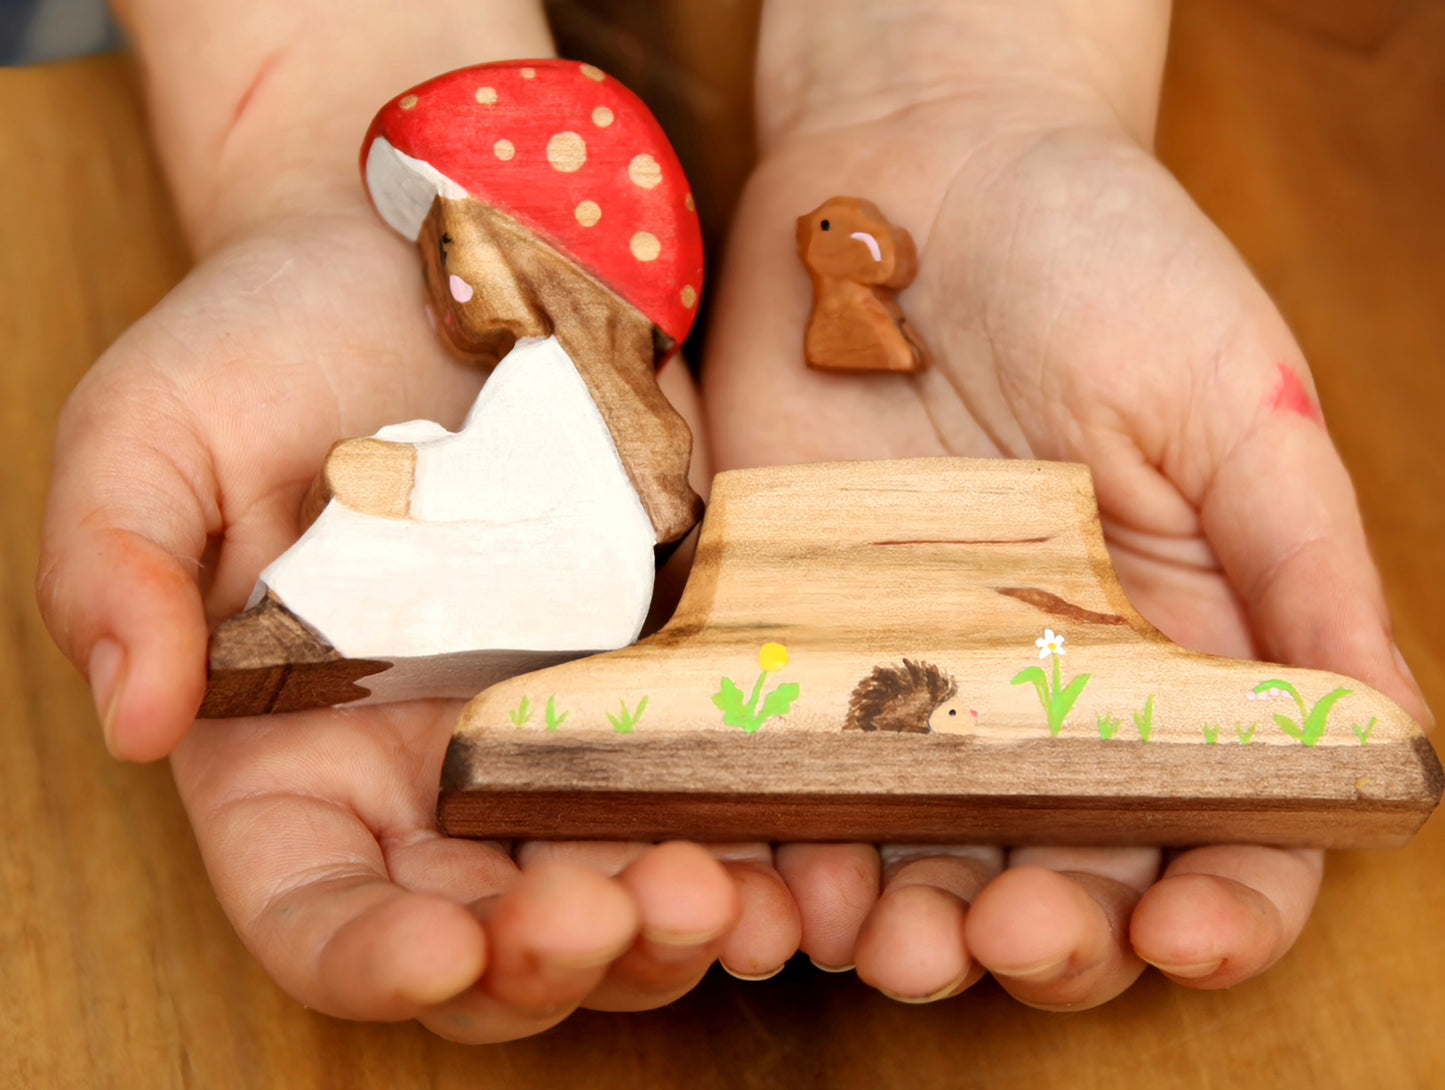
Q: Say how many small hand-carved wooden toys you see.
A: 3